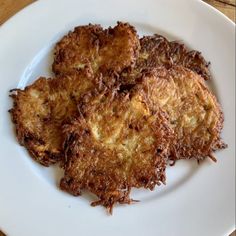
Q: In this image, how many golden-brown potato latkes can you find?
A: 5